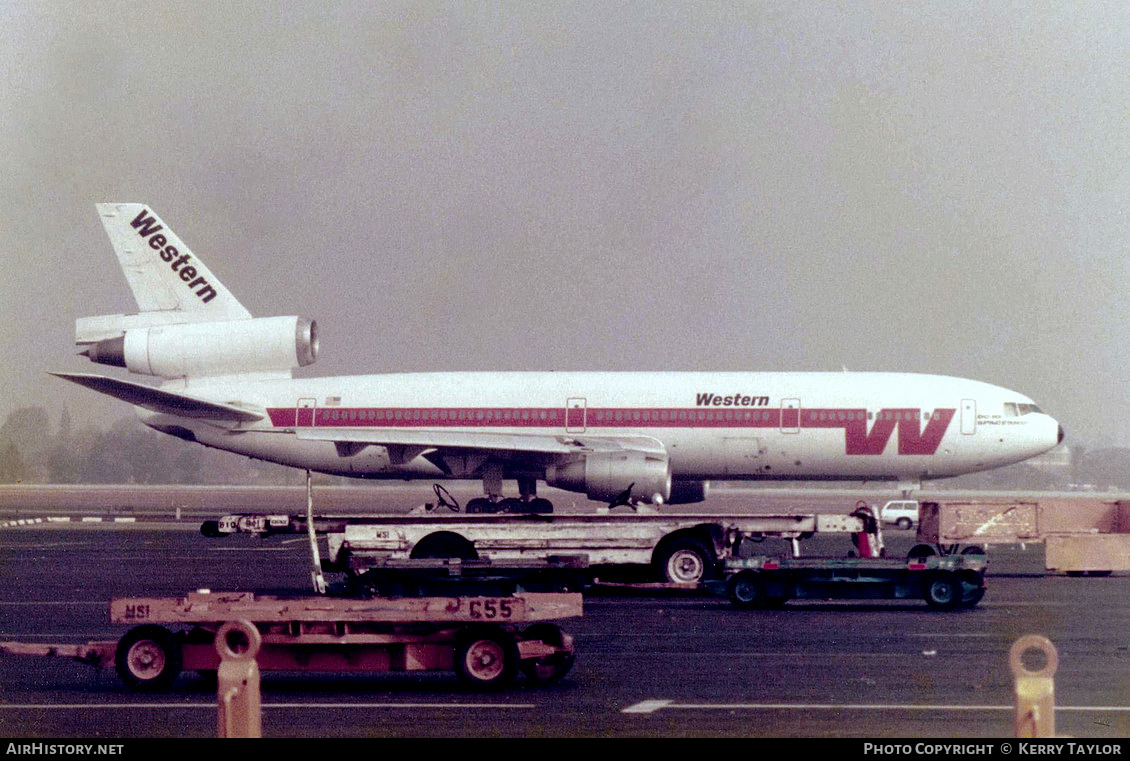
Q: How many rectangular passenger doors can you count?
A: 4